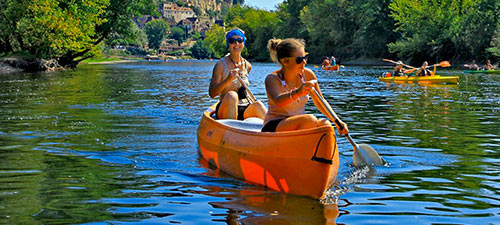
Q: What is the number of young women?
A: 2